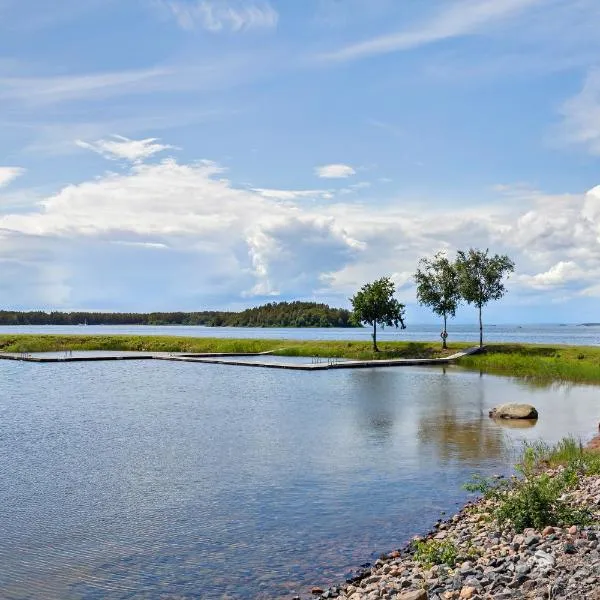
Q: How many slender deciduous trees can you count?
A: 3